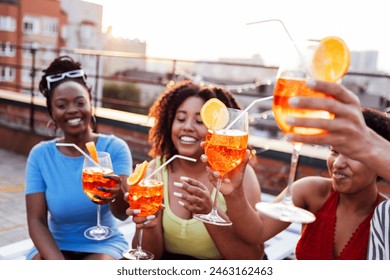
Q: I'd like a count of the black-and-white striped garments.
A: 1